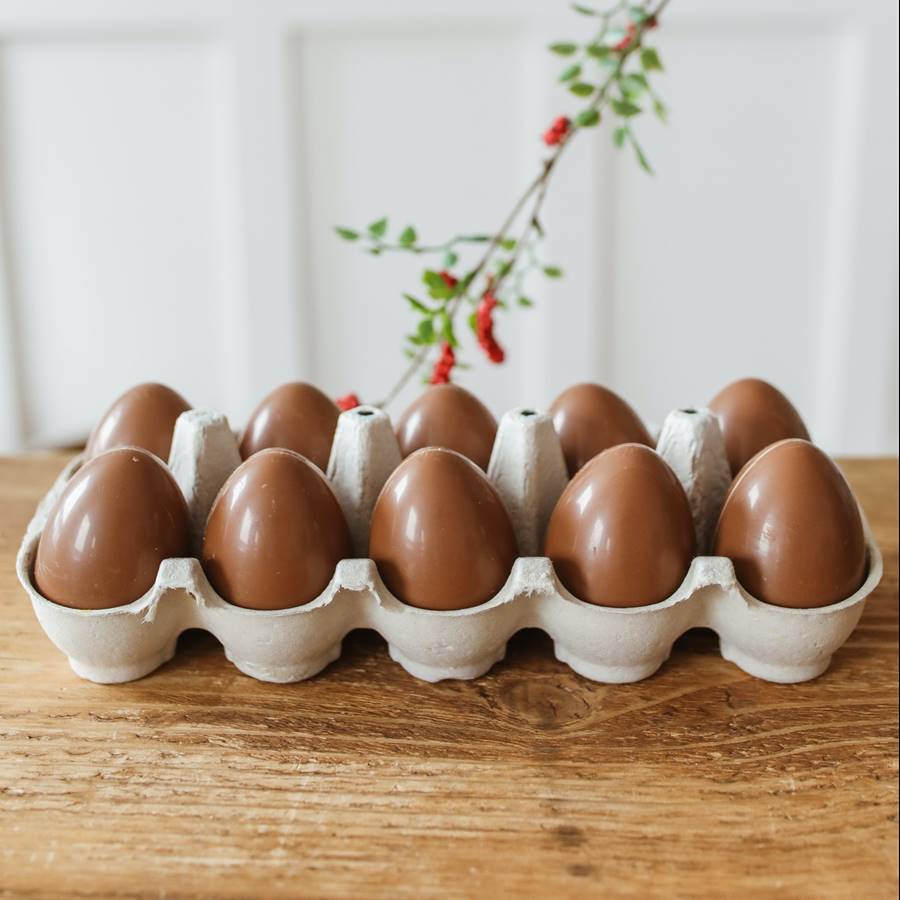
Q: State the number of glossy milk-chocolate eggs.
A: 10